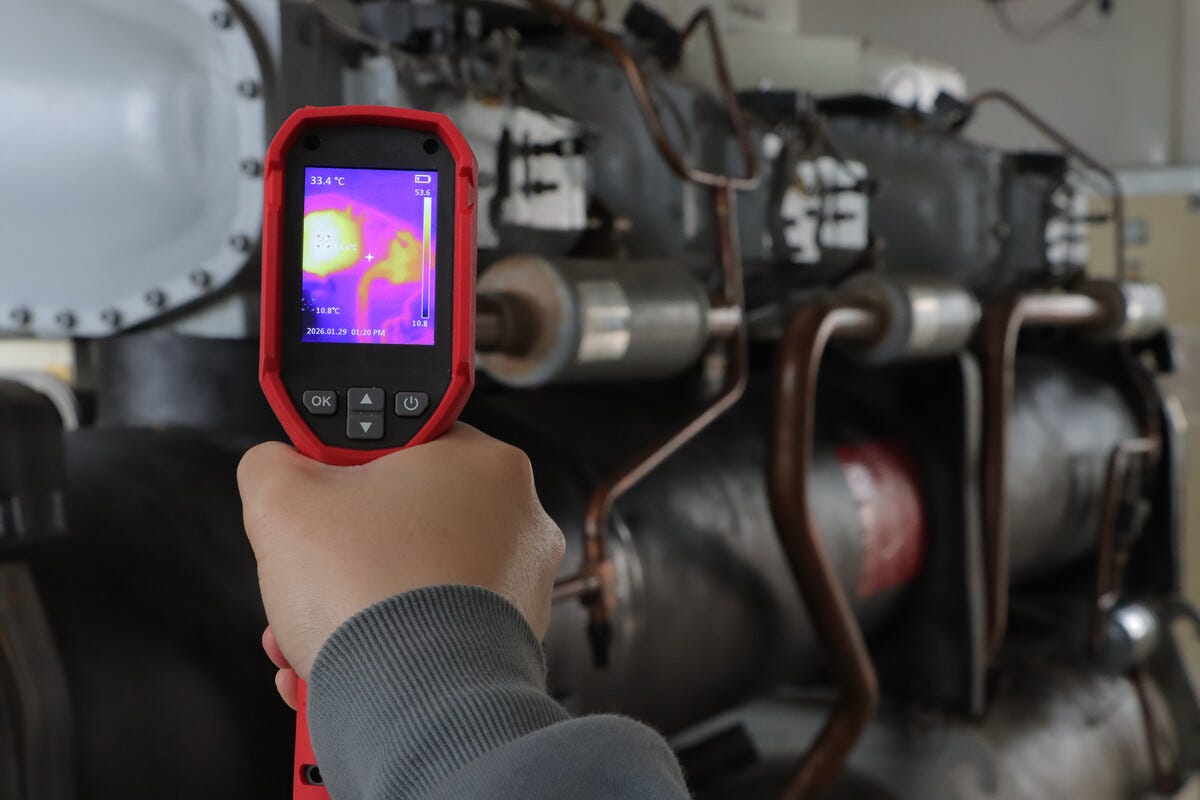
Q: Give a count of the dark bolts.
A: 9